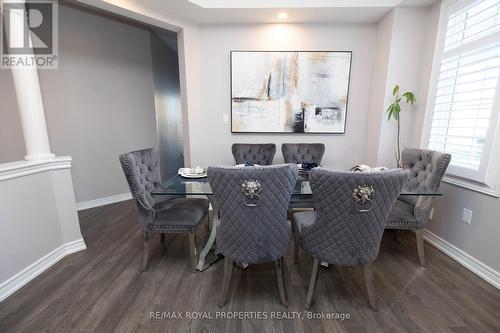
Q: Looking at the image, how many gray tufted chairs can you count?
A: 6